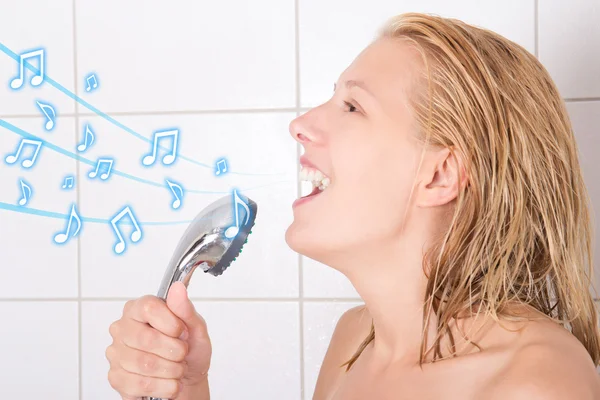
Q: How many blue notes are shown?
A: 14